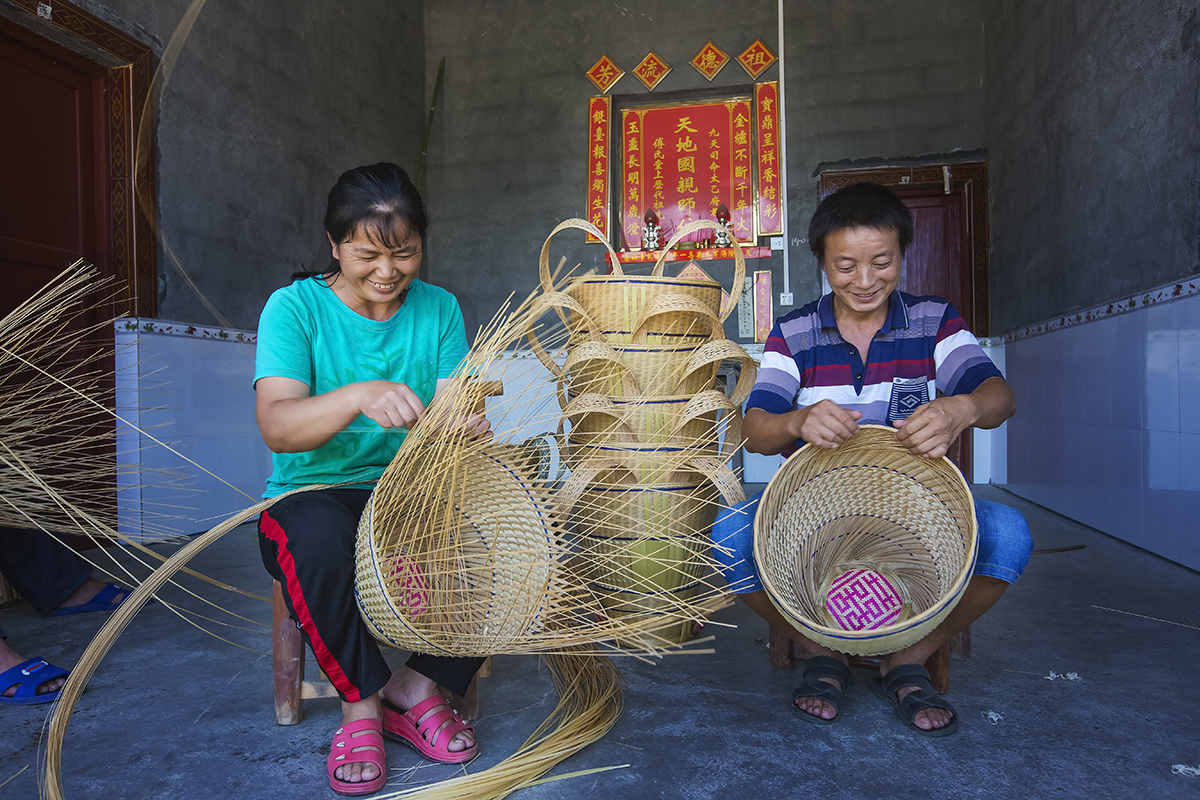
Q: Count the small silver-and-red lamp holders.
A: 2